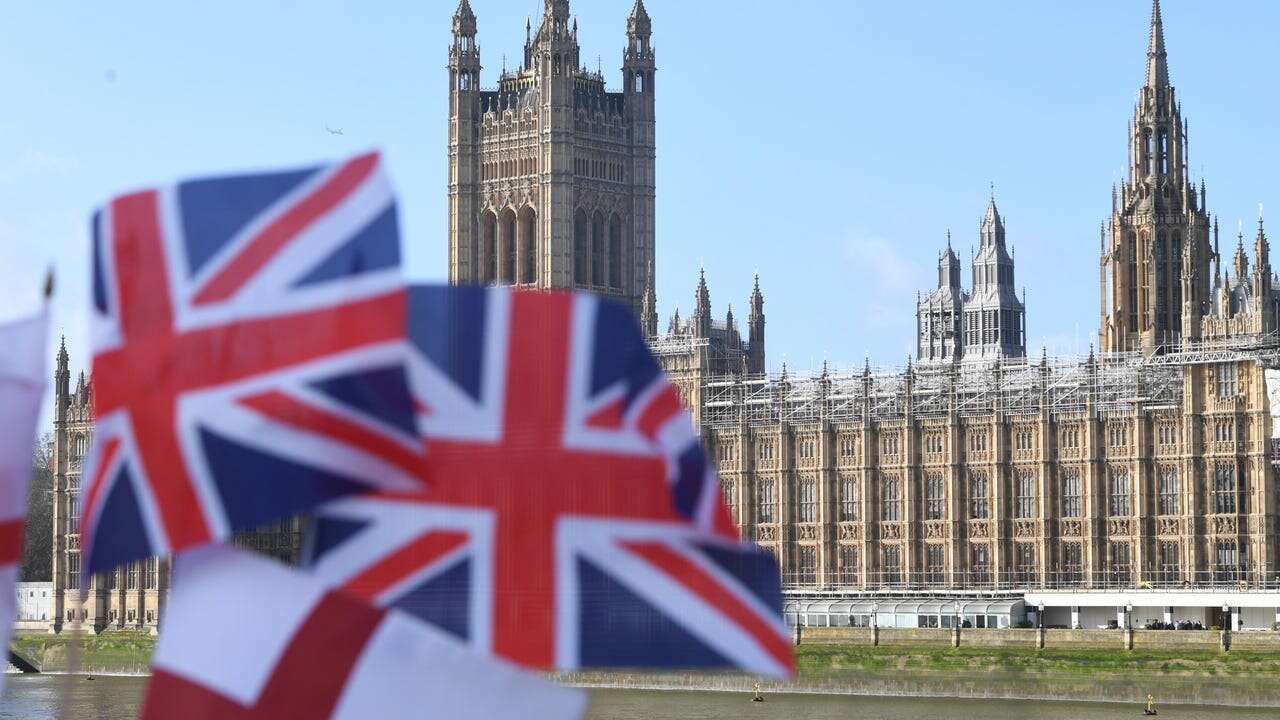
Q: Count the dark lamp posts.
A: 6